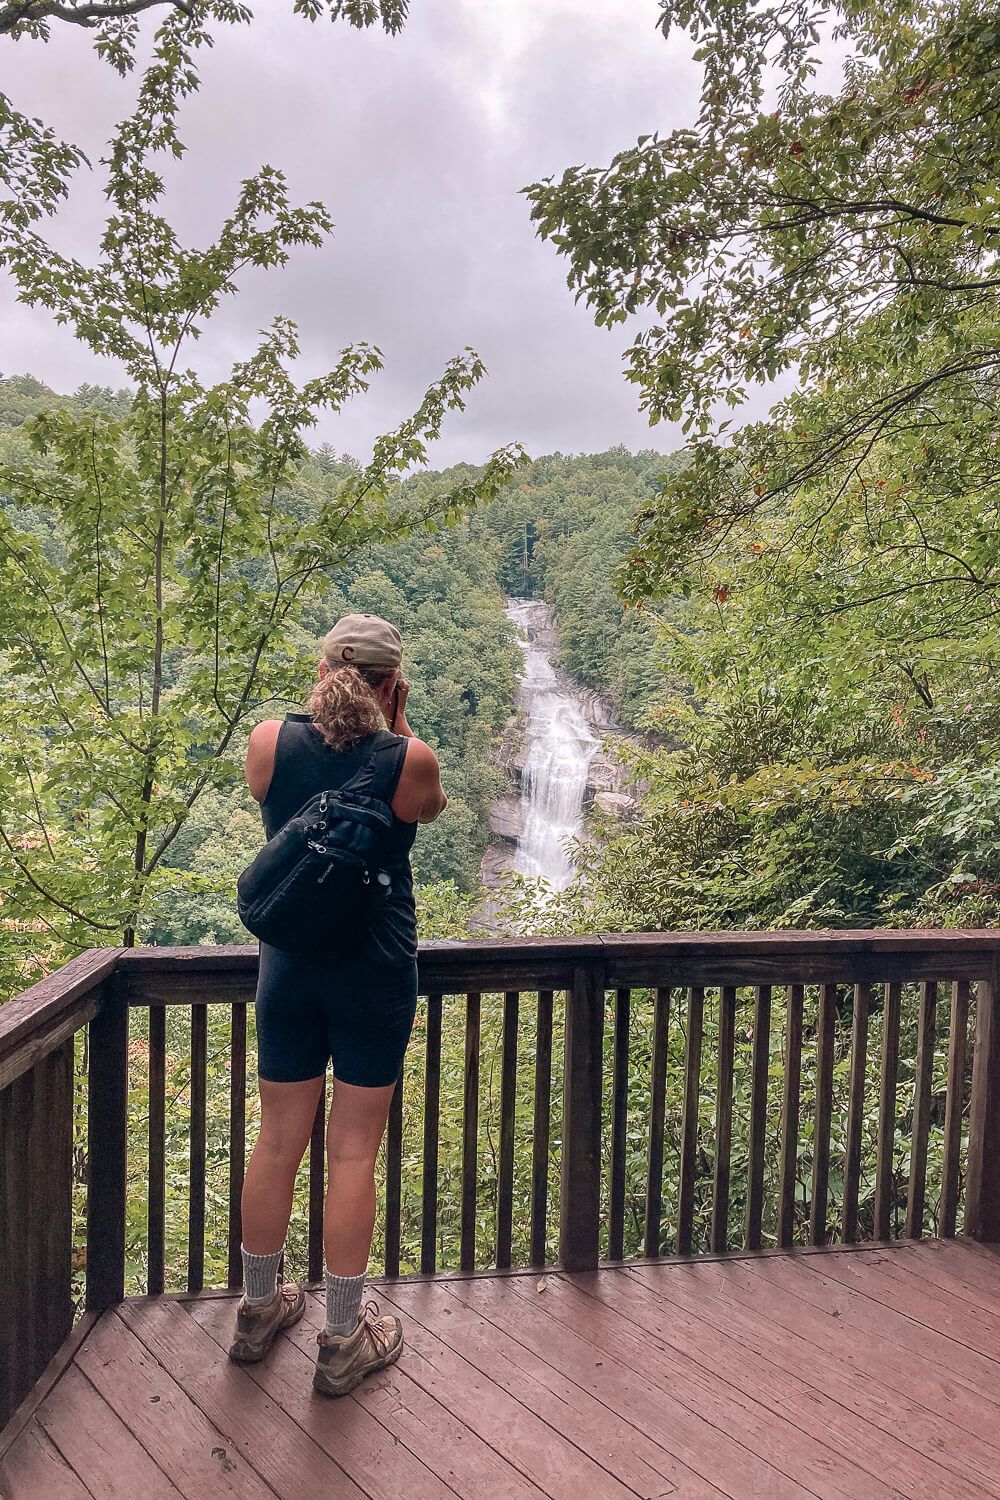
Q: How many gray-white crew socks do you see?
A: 2